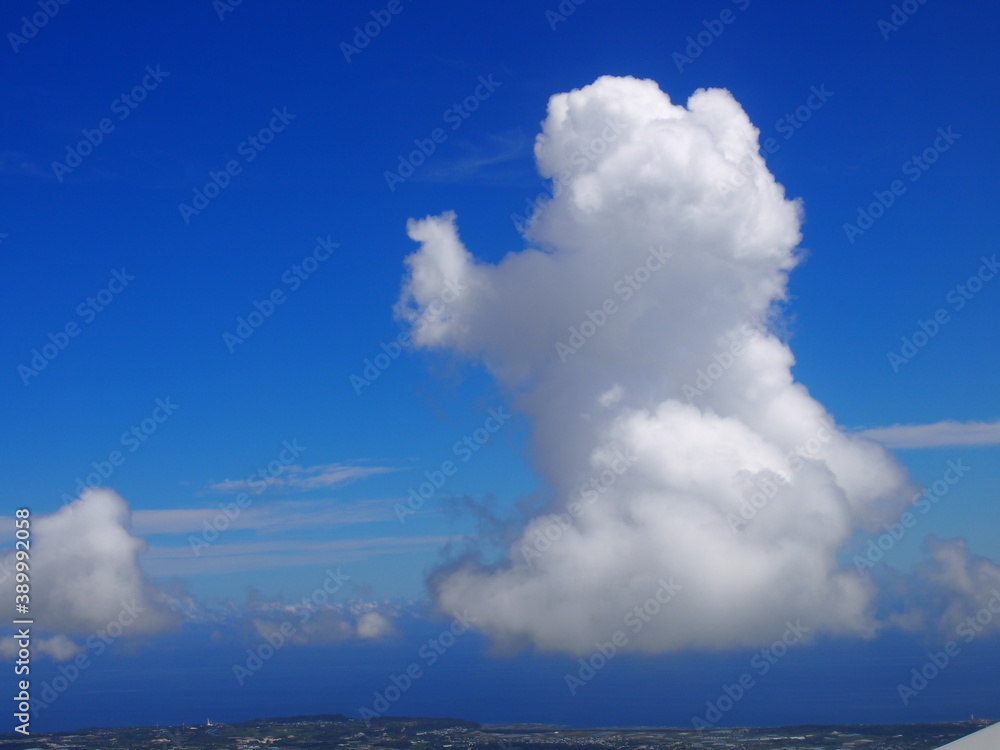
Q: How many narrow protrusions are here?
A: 1